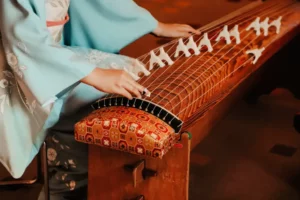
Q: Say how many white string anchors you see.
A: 13